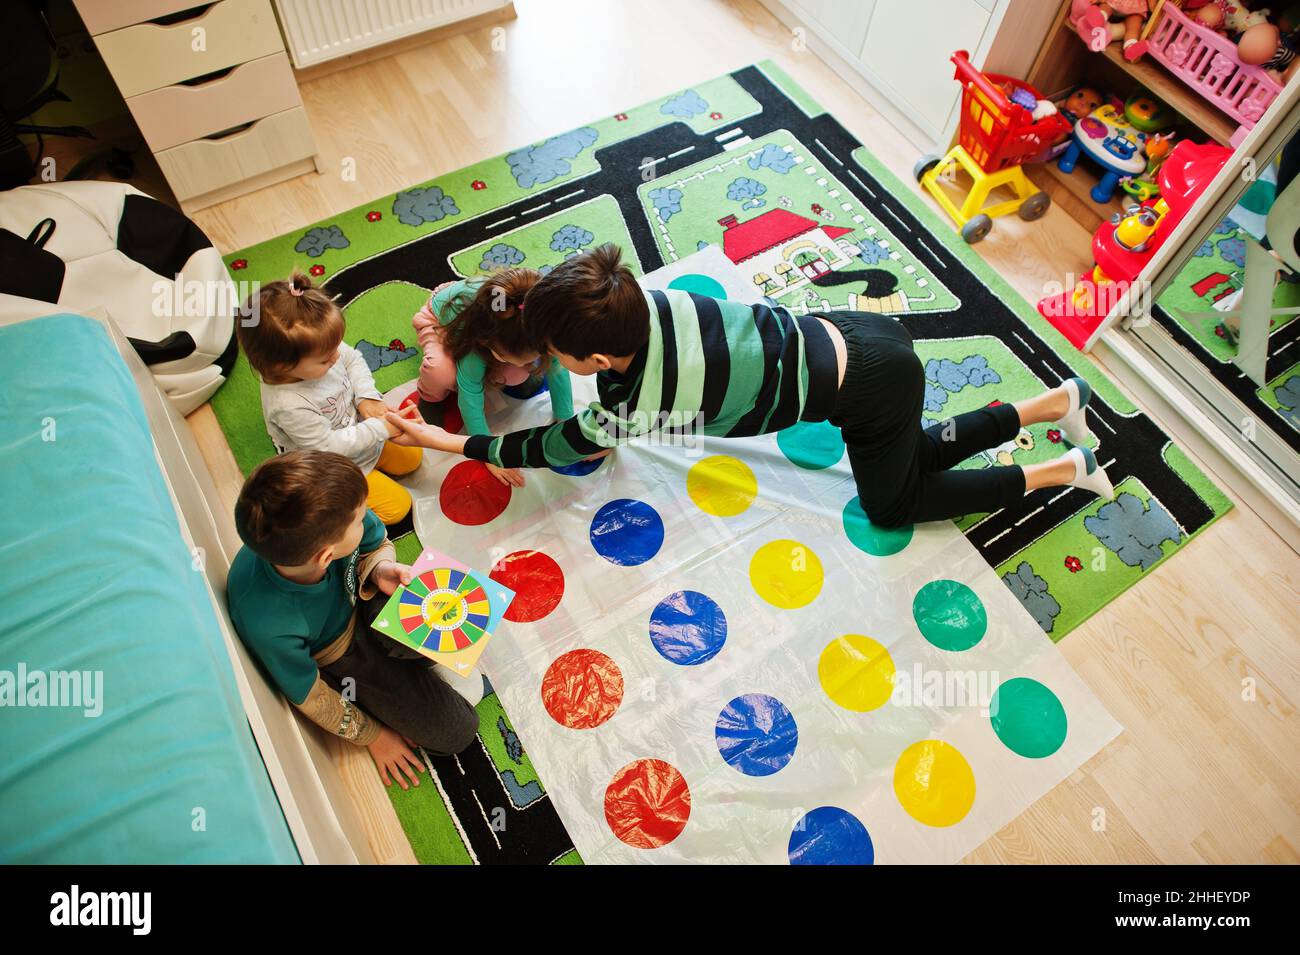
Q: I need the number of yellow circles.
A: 4